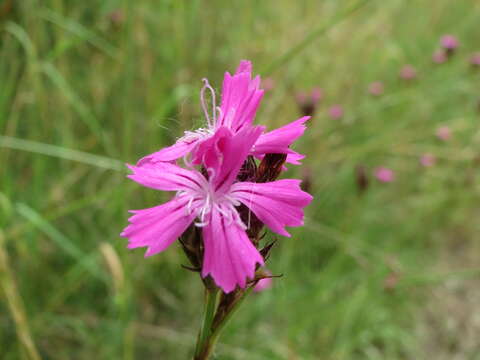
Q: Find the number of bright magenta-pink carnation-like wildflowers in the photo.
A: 2